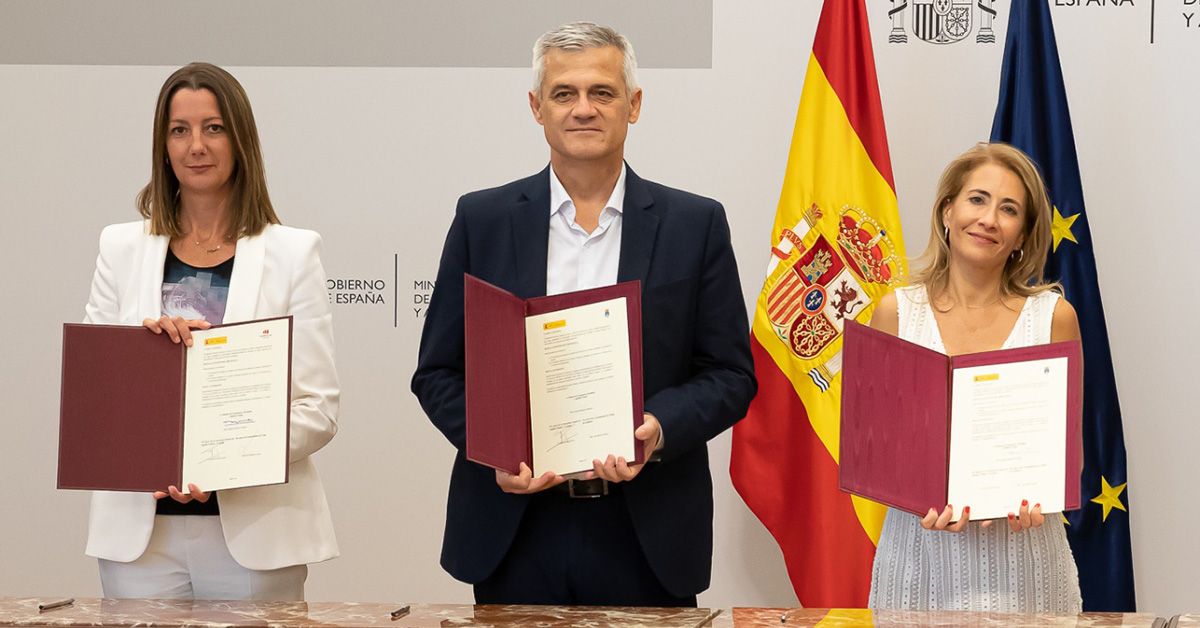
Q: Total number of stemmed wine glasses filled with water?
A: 0